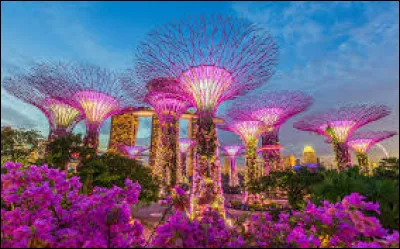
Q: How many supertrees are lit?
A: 11